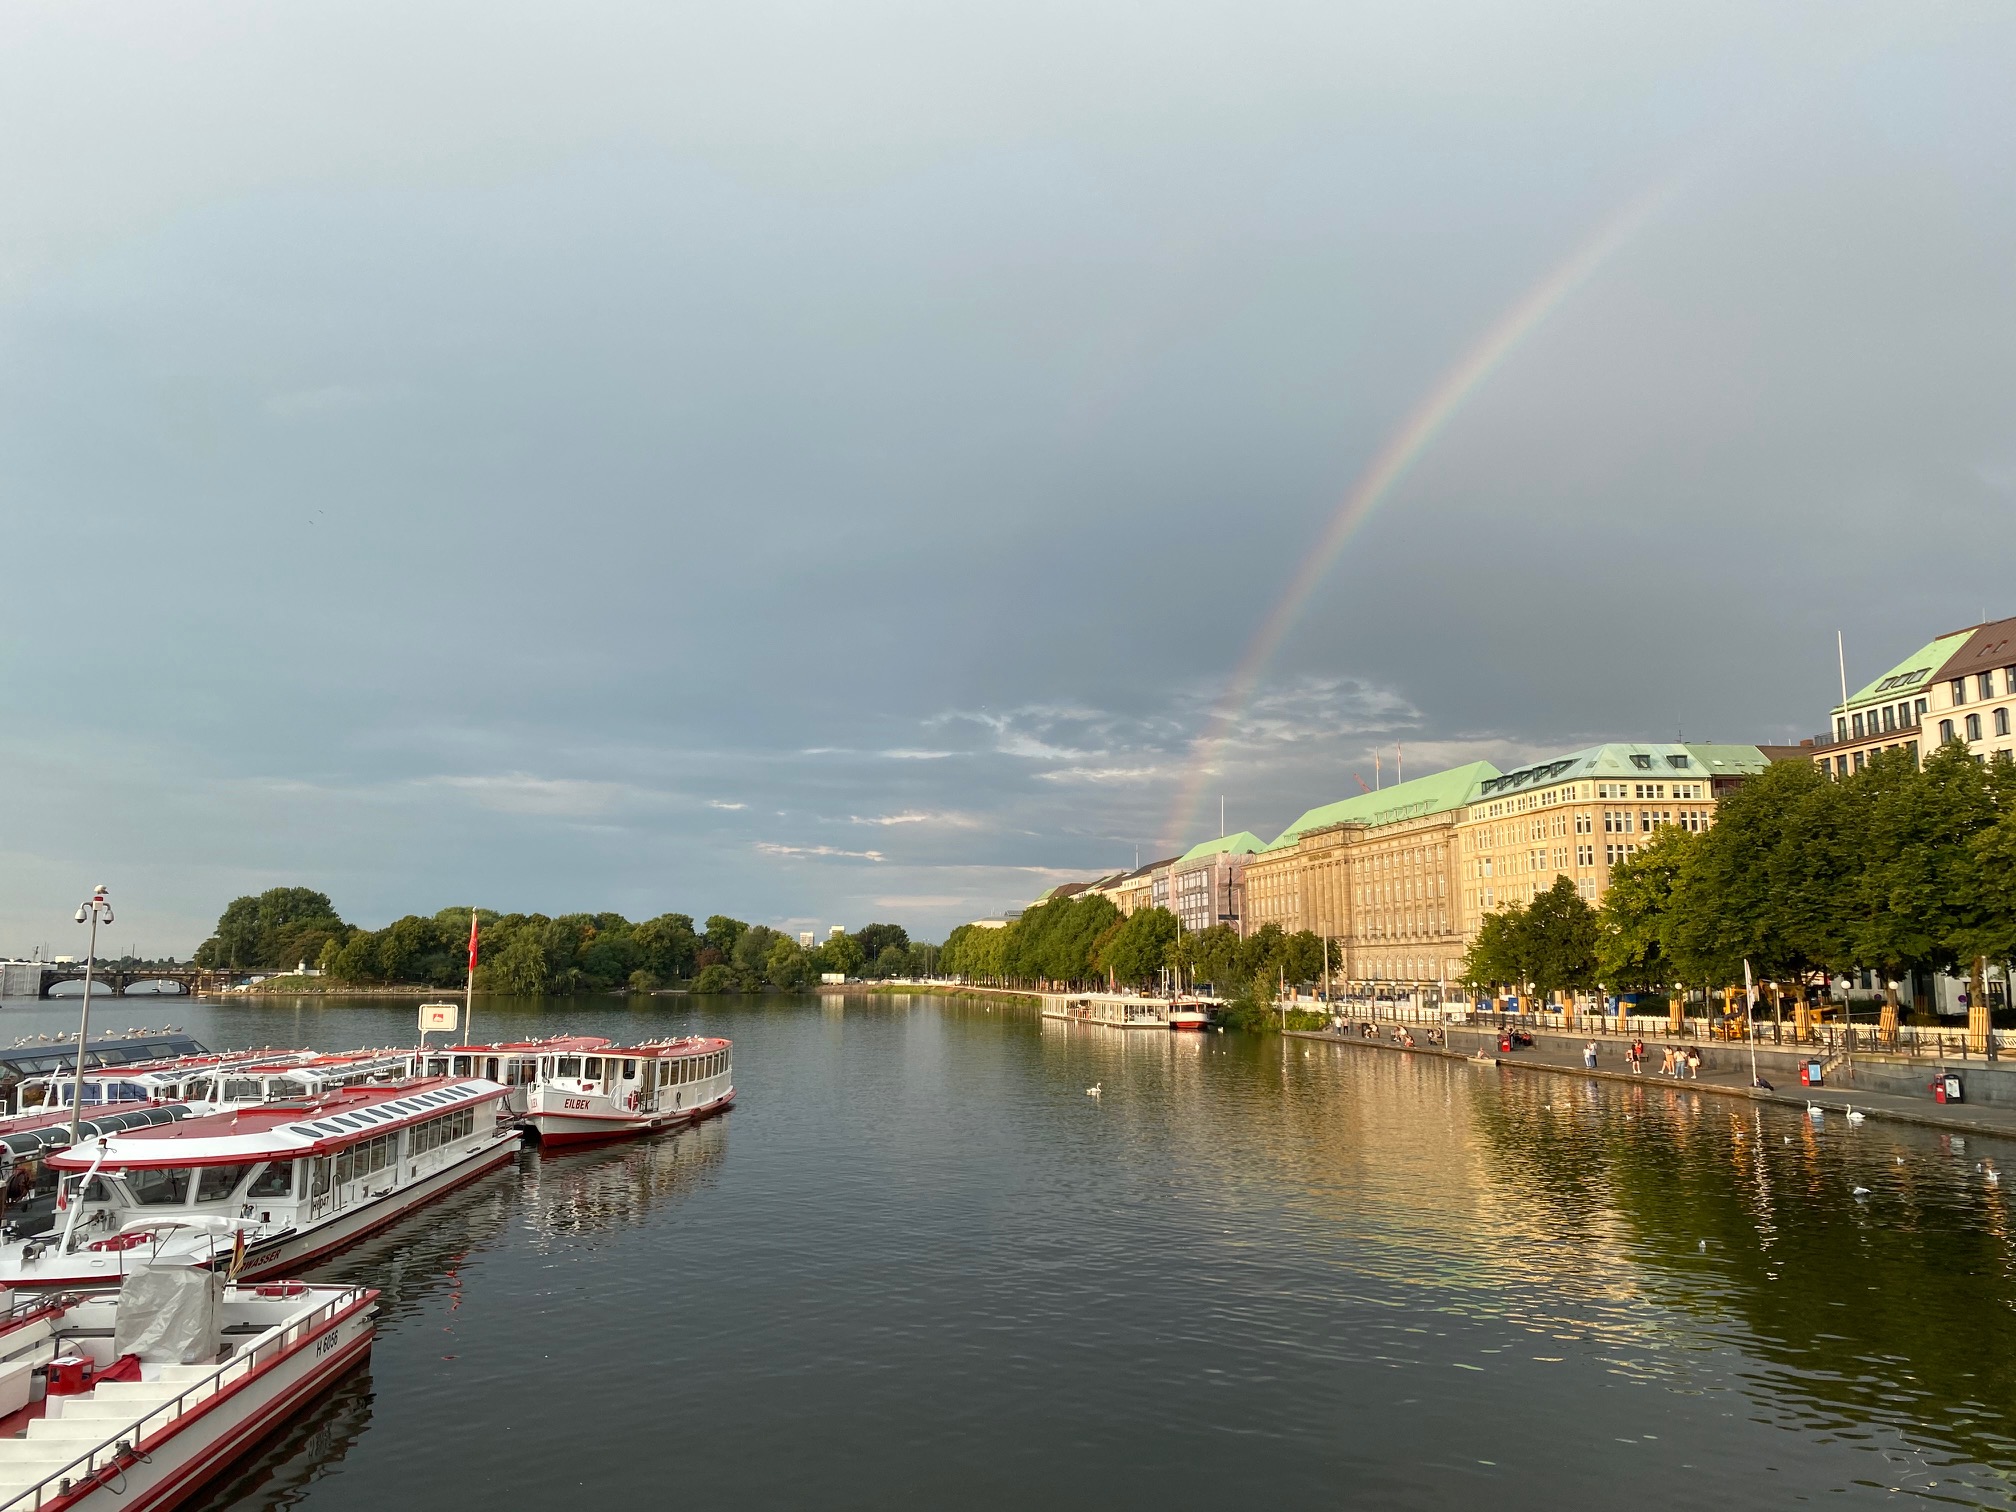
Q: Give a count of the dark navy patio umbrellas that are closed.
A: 0